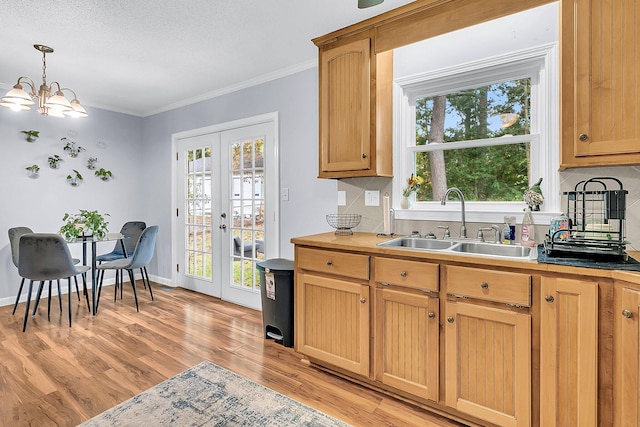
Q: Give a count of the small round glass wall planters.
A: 7